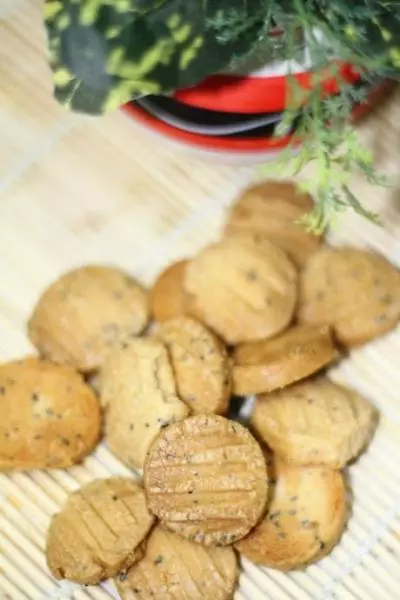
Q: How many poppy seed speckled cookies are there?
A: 14